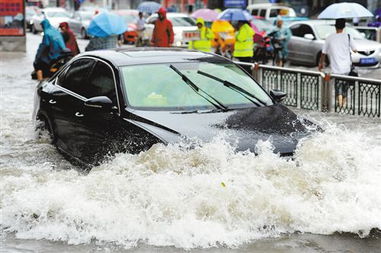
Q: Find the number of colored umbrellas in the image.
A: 5